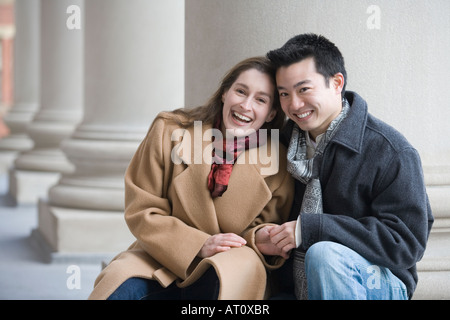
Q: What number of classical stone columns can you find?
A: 4